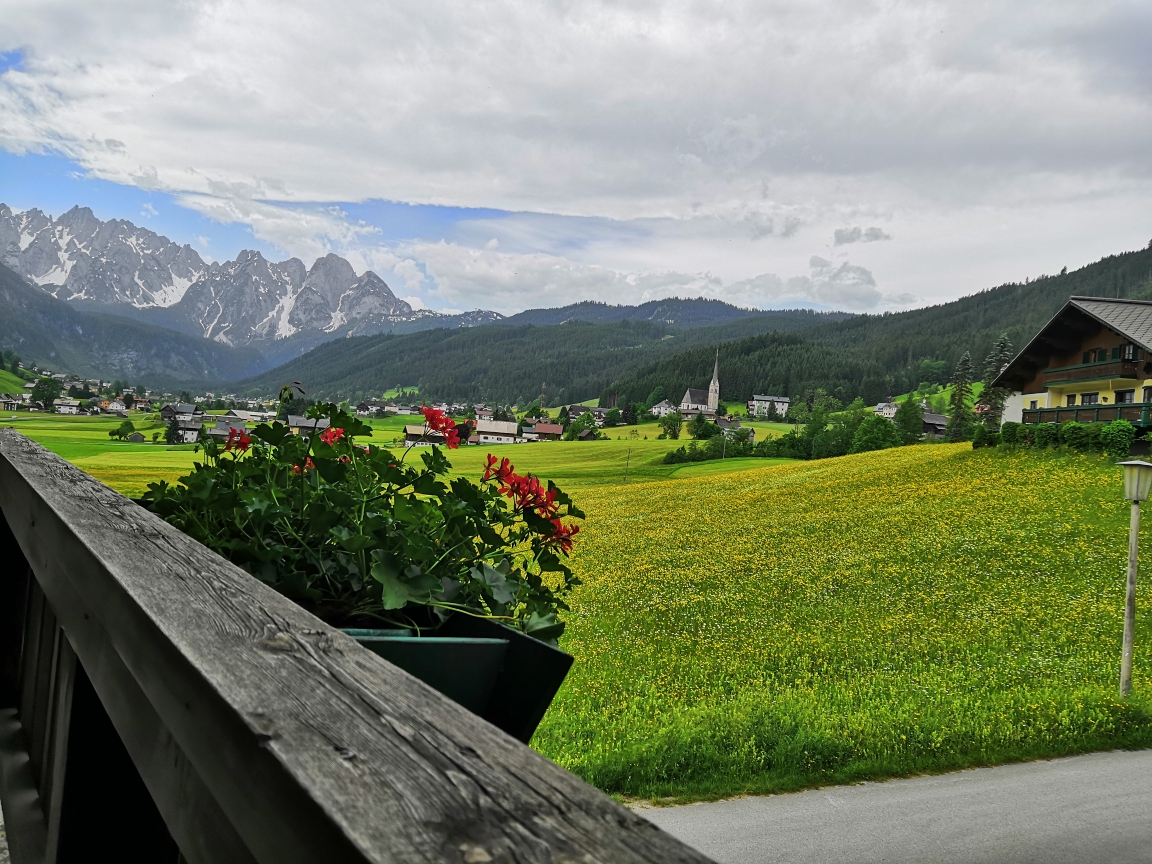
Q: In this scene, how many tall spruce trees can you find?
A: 2